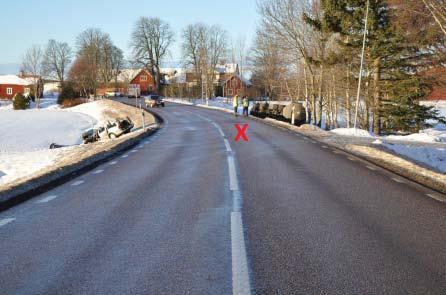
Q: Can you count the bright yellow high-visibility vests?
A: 2